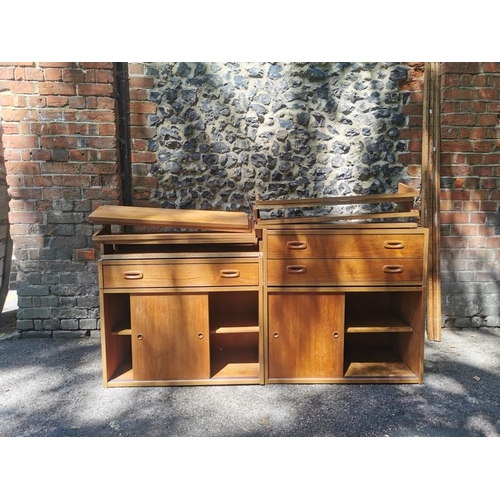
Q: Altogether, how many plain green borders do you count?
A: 0